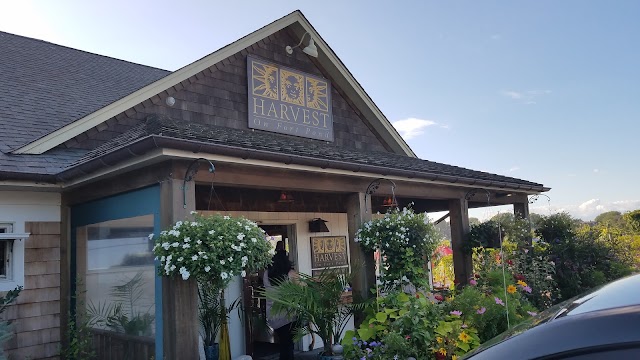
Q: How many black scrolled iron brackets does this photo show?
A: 4